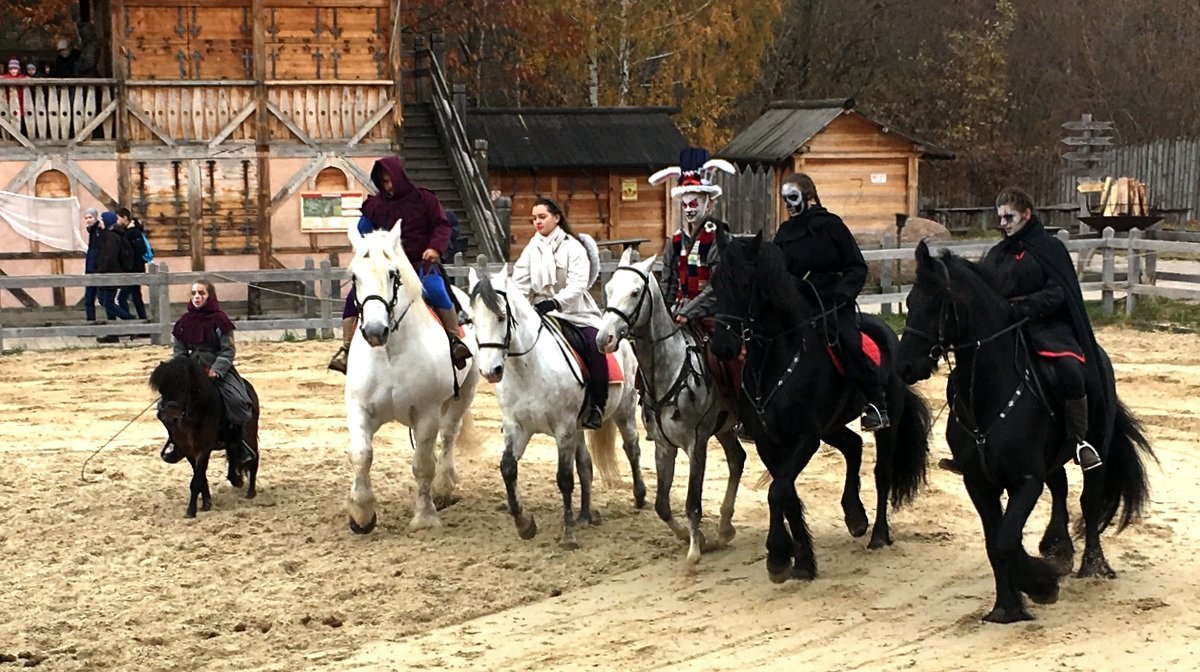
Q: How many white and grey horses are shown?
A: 3